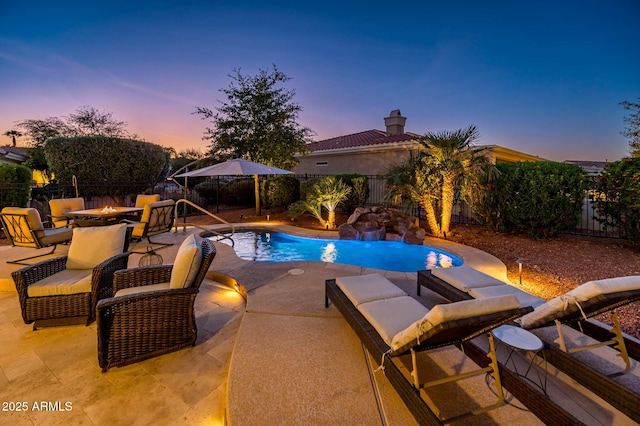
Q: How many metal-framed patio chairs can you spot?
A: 4